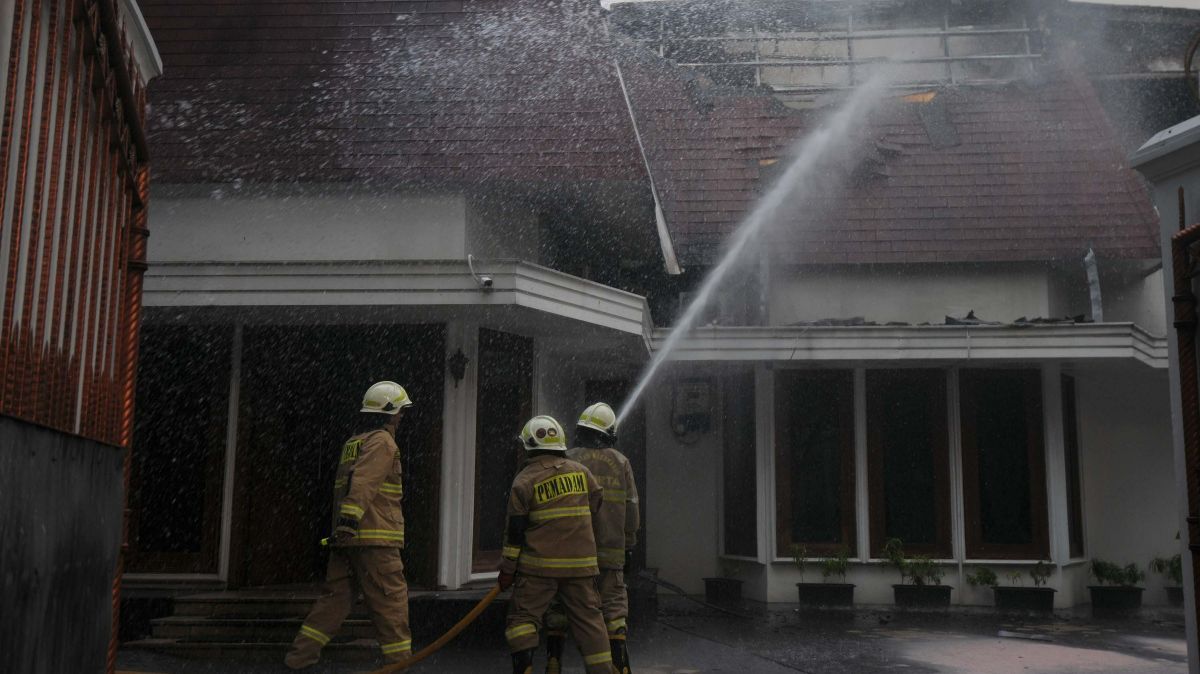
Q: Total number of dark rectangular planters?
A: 6